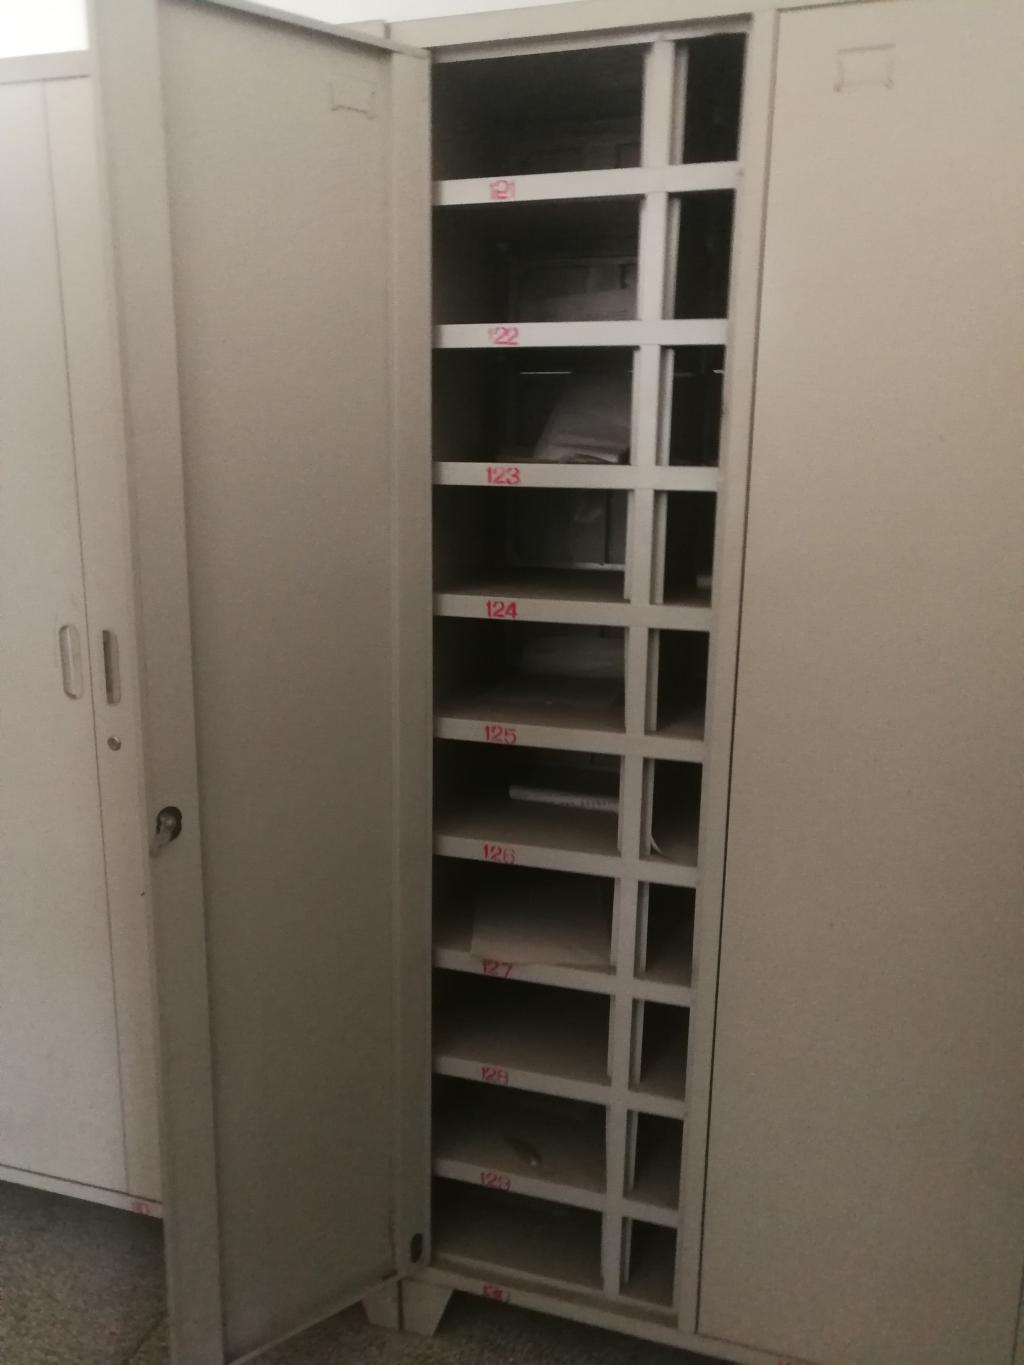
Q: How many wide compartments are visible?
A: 10